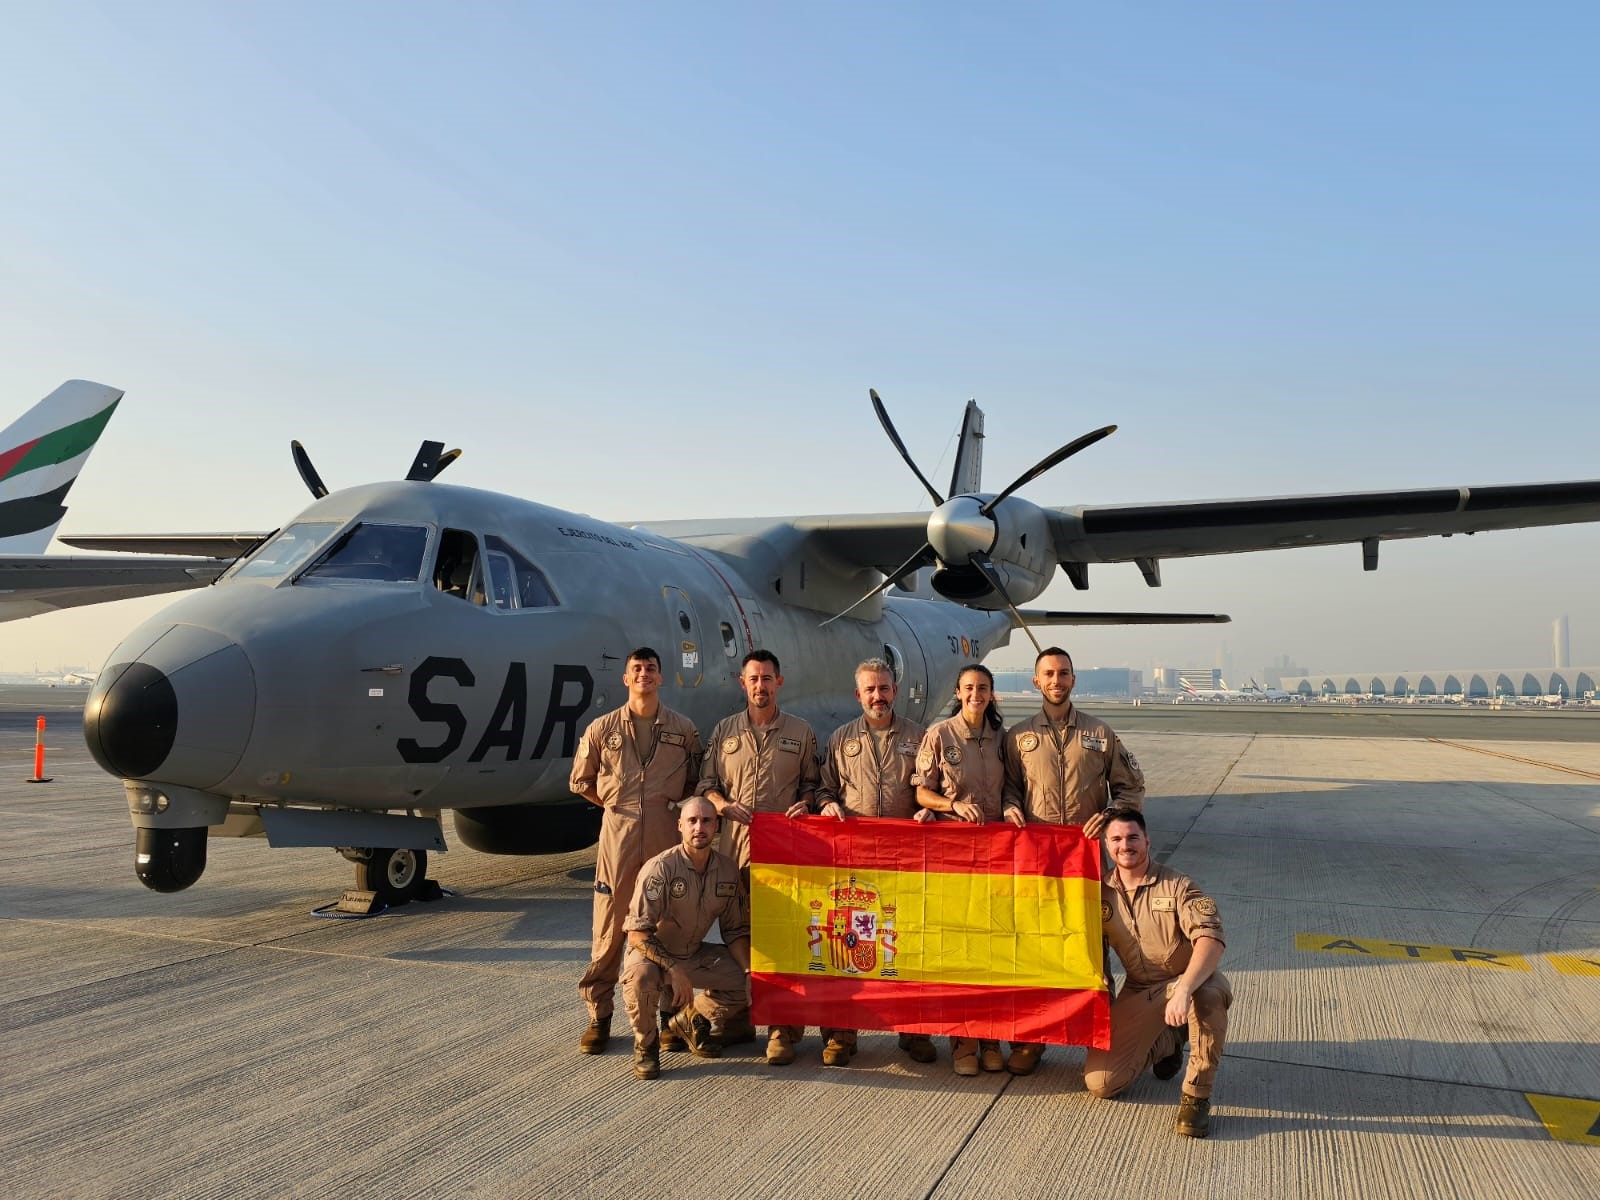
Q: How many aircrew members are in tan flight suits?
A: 7